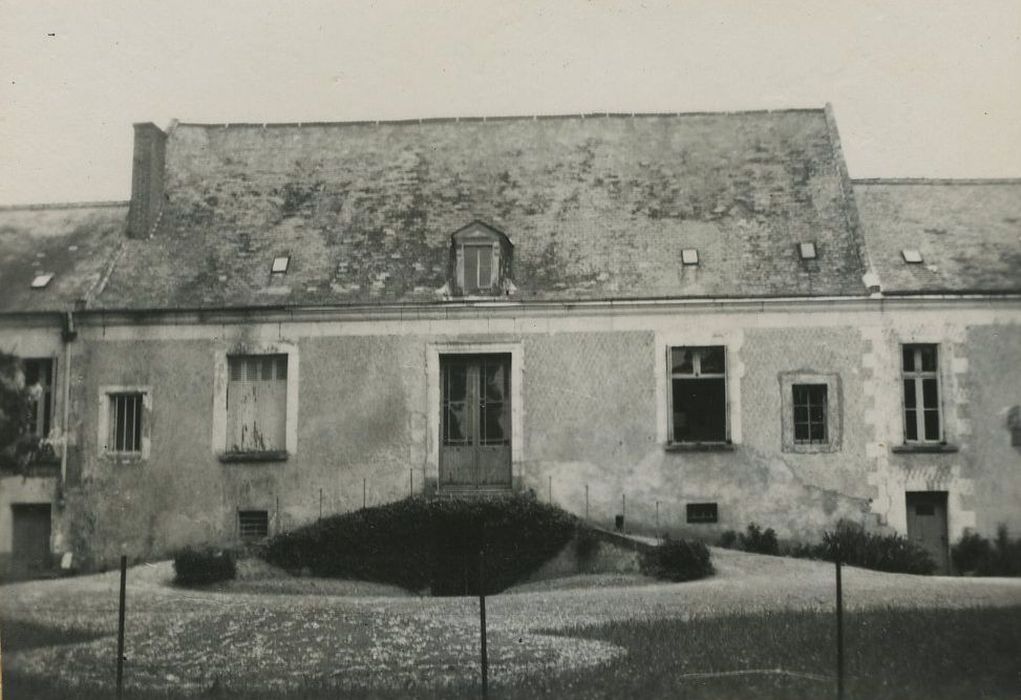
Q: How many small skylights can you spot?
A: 5